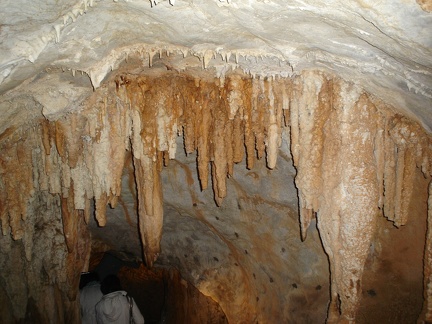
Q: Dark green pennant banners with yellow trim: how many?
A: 0